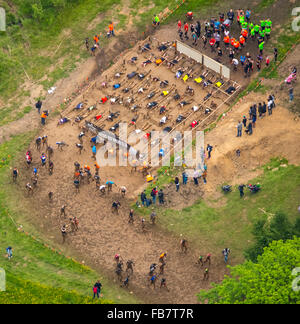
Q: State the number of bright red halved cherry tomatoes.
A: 0